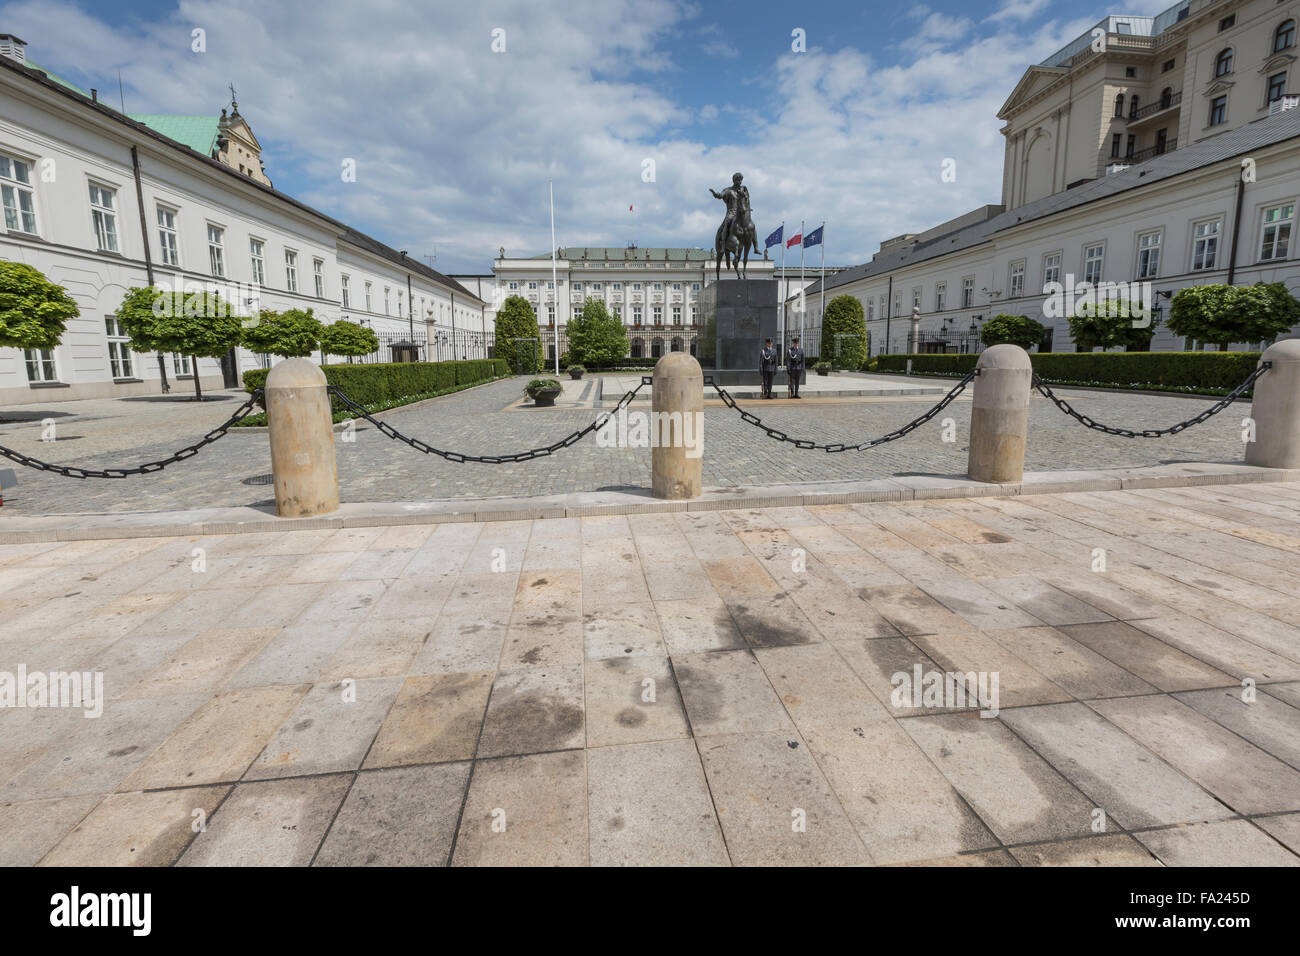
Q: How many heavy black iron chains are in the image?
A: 4